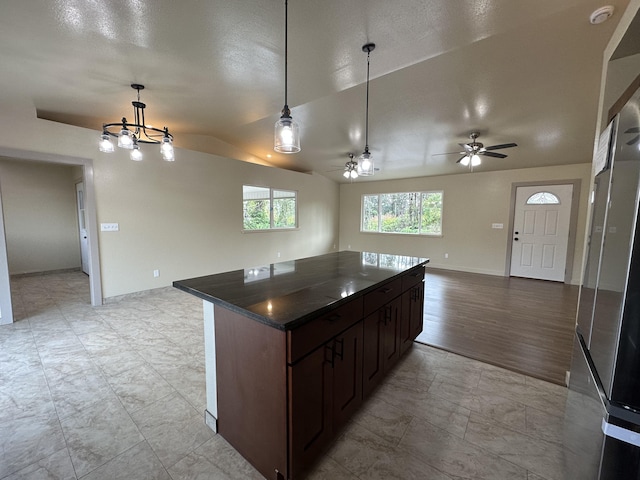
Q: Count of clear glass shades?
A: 7